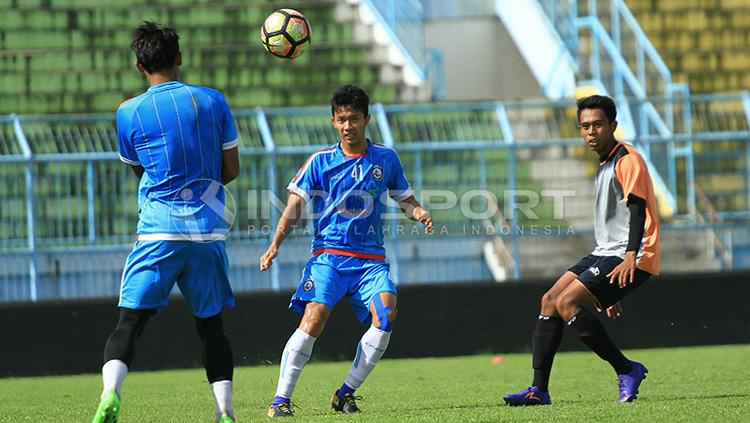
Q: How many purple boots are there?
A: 2